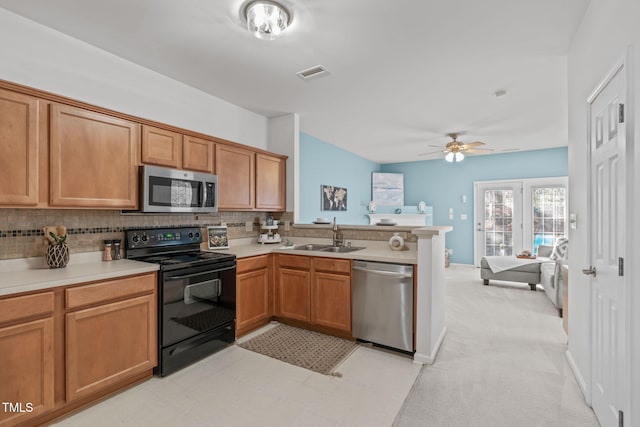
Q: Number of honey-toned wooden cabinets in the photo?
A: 11